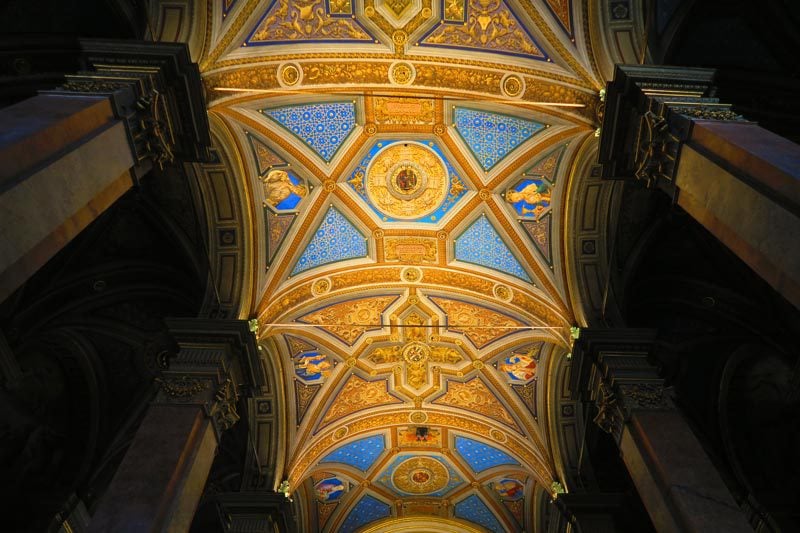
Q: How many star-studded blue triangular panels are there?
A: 8